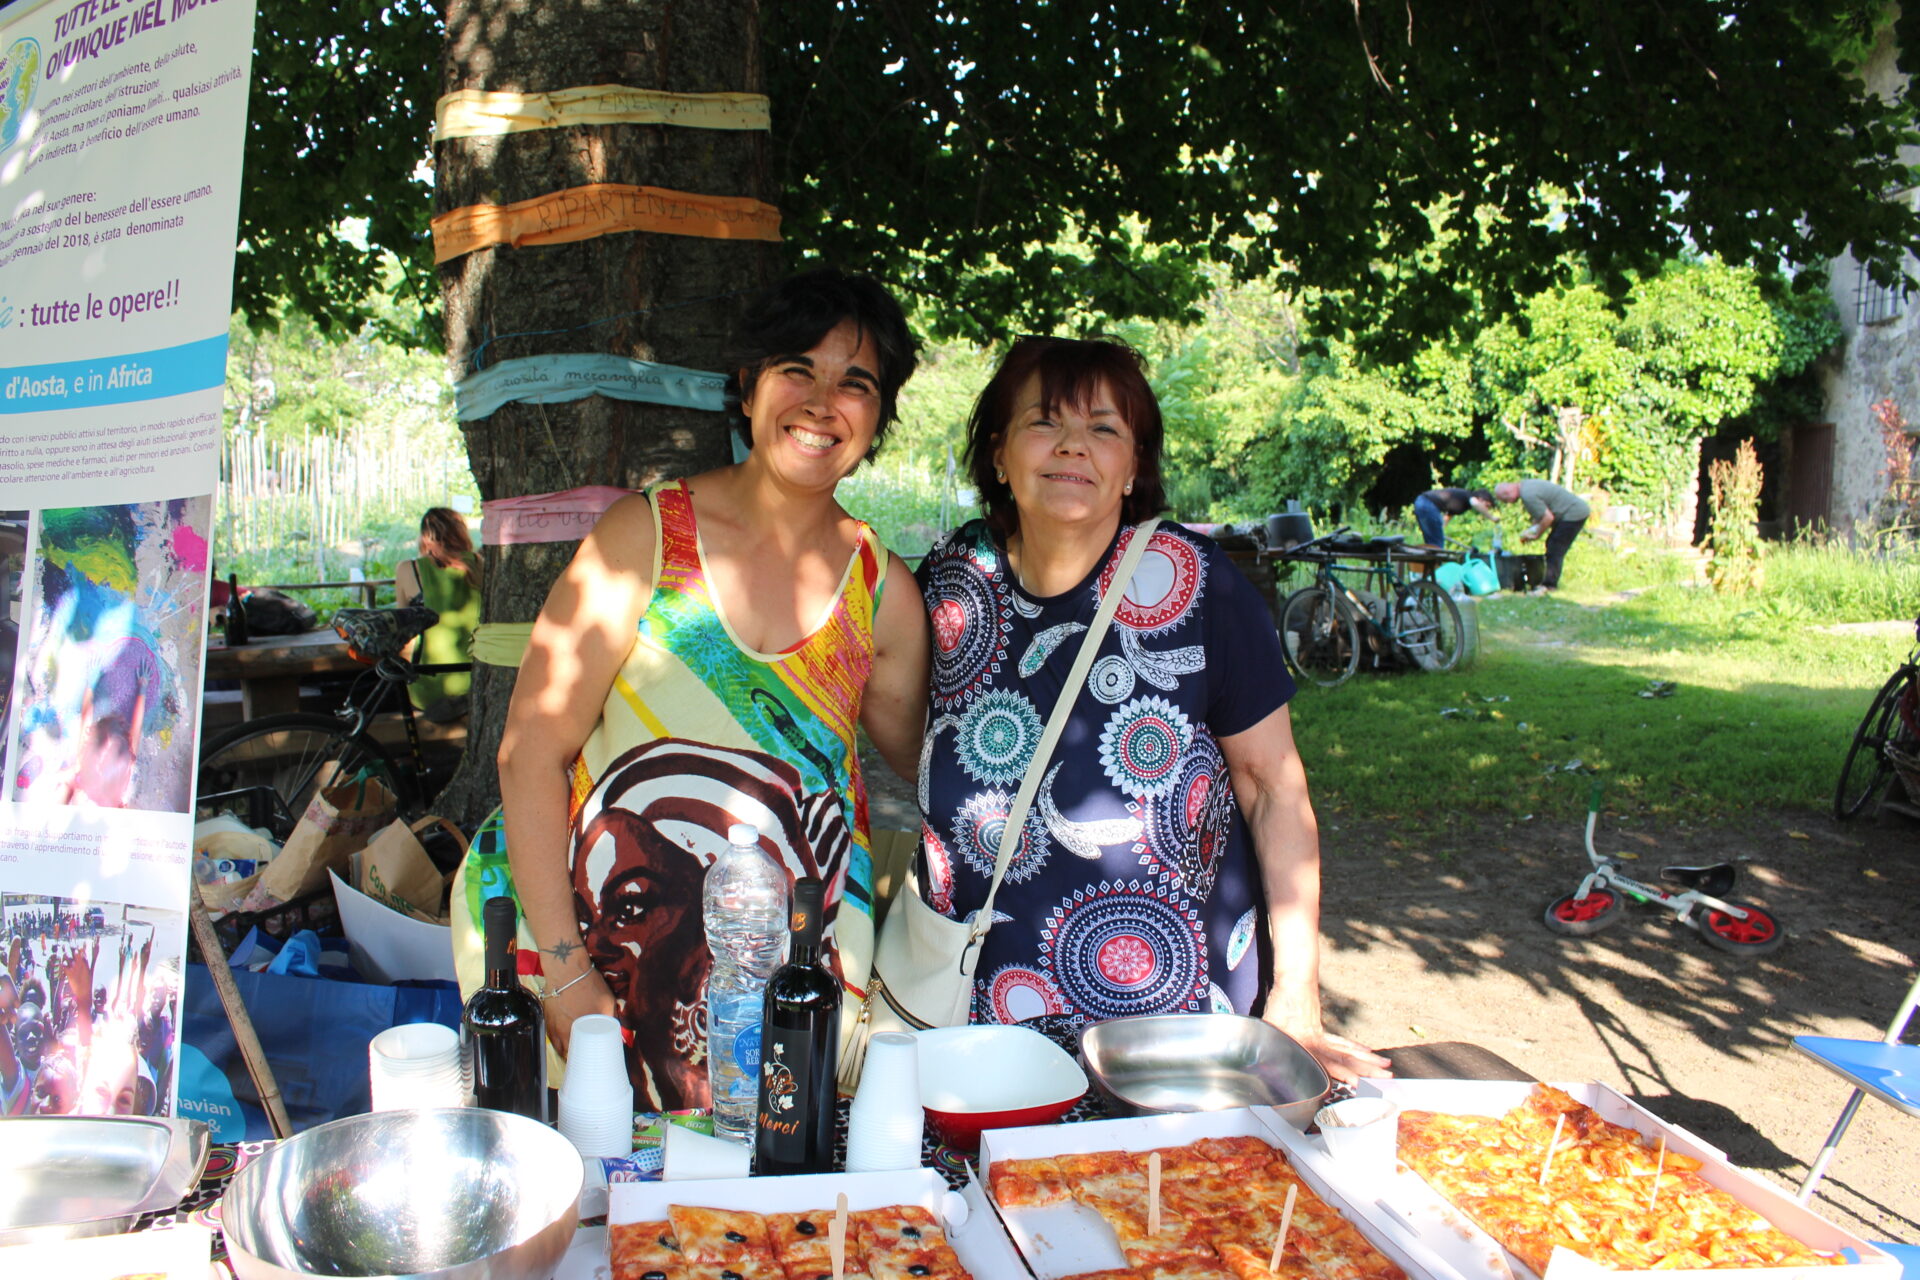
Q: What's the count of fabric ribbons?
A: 5